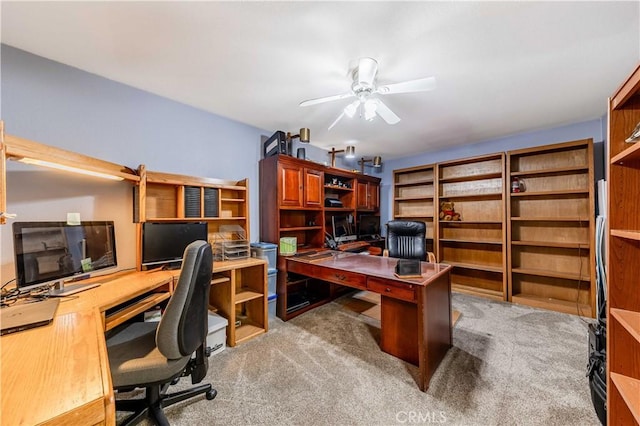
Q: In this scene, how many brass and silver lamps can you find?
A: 3